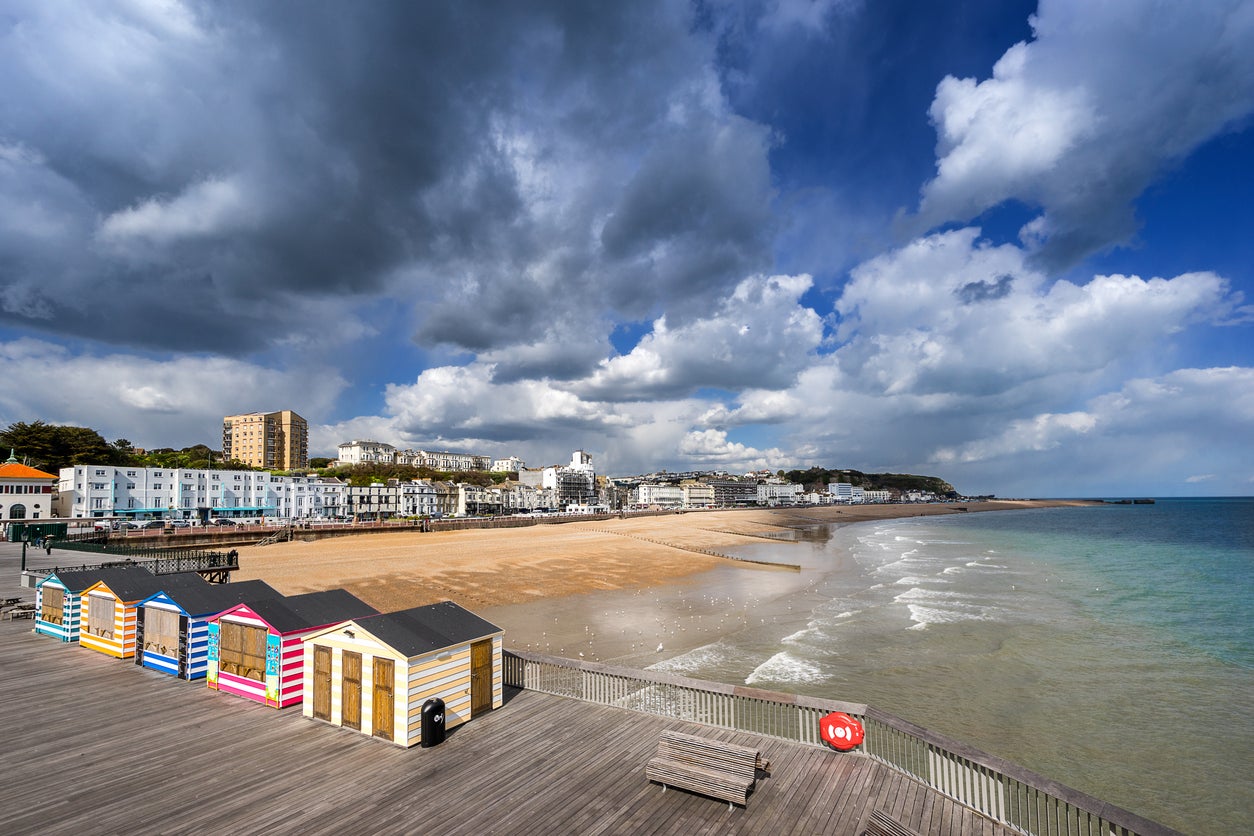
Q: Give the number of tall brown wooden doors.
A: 4